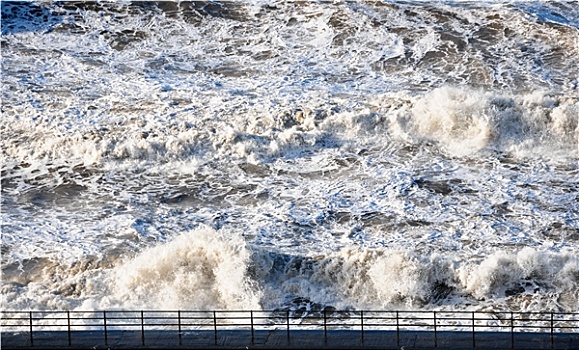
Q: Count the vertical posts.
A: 15